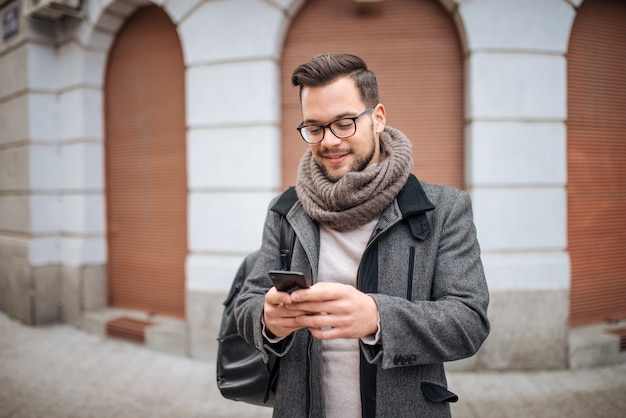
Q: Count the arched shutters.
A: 3